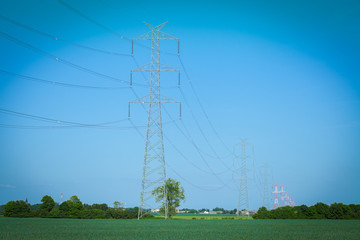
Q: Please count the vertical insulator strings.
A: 6